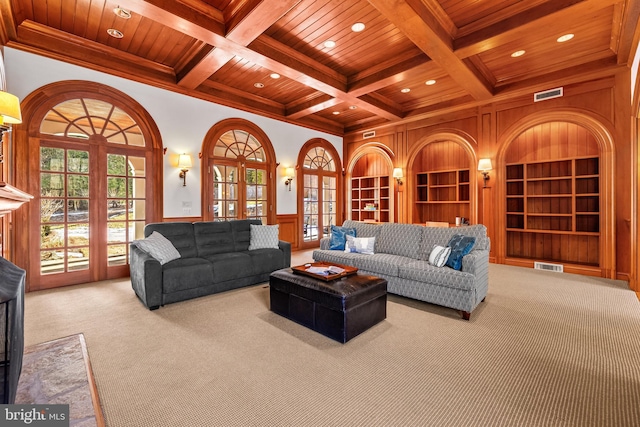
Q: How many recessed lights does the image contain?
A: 12